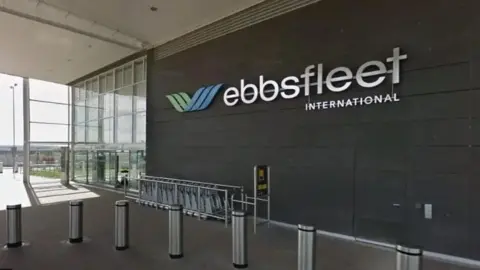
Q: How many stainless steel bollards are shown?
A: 7